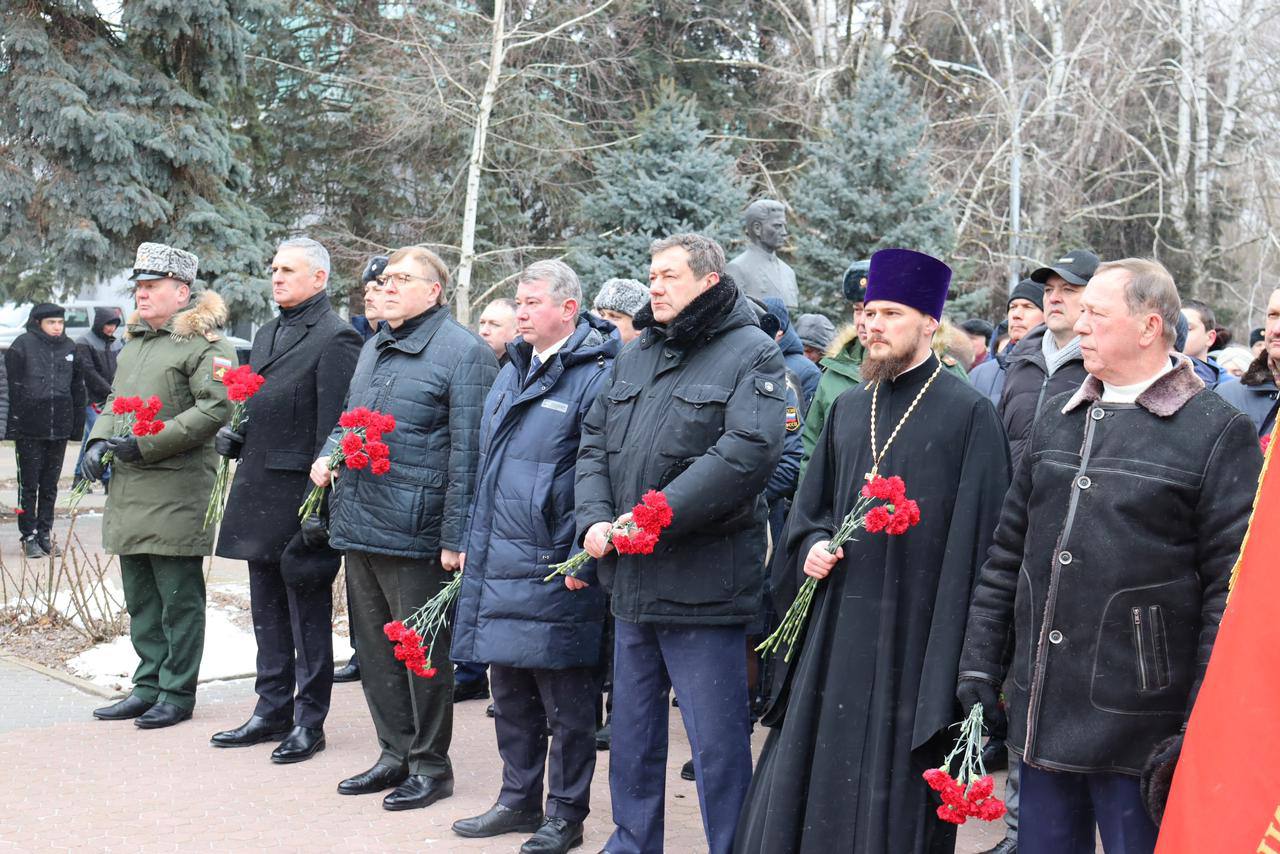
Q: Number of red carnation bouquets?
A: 7